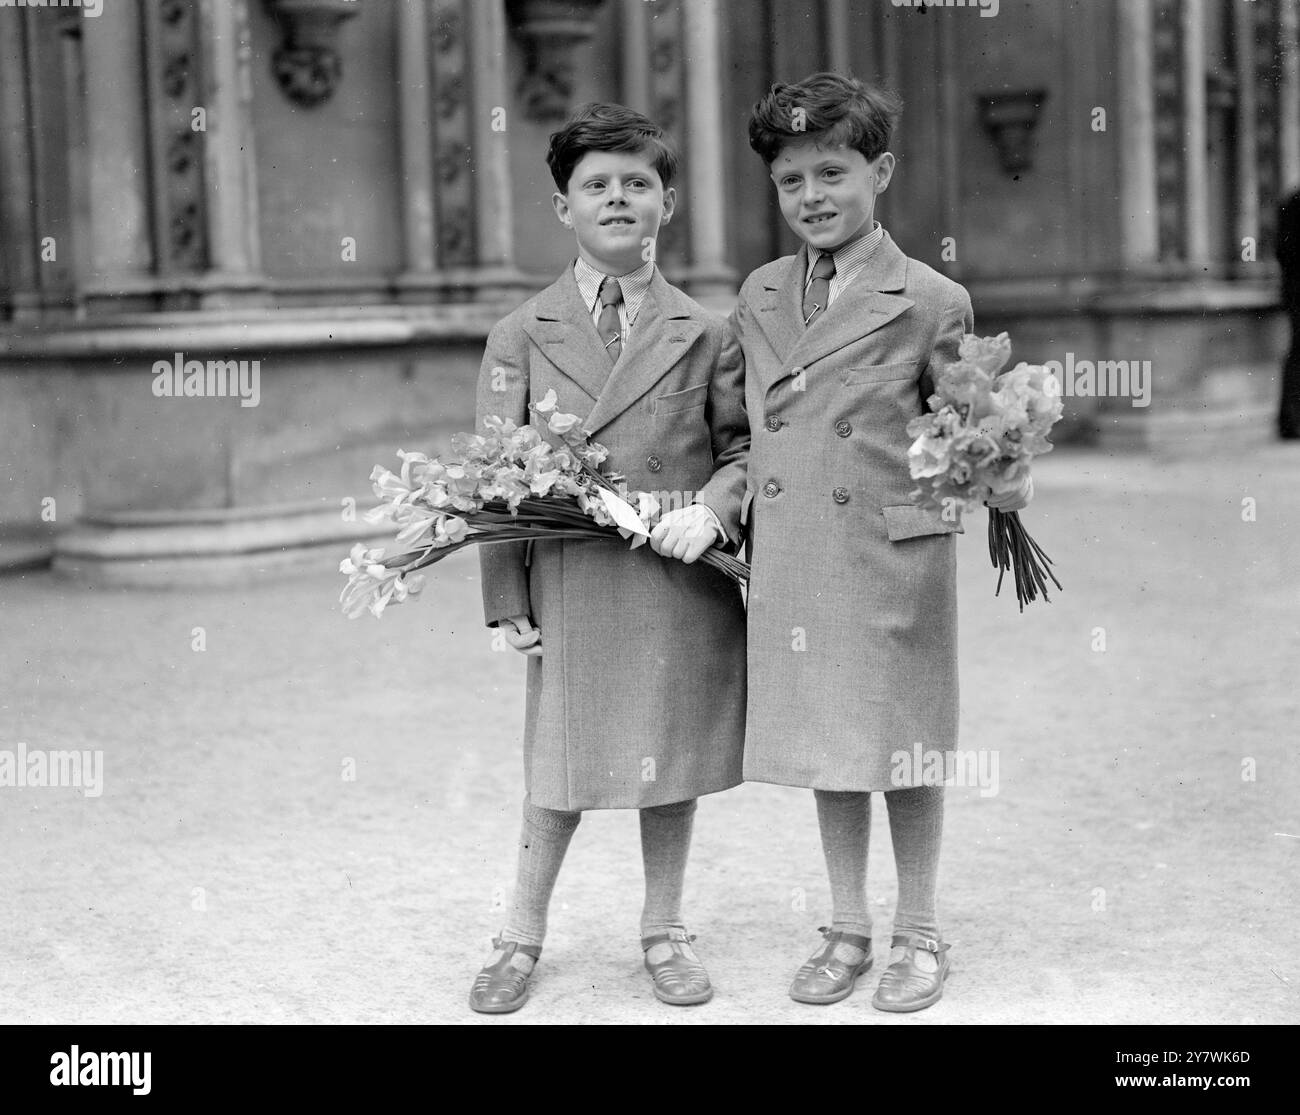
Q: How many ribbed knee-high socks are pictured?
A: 4